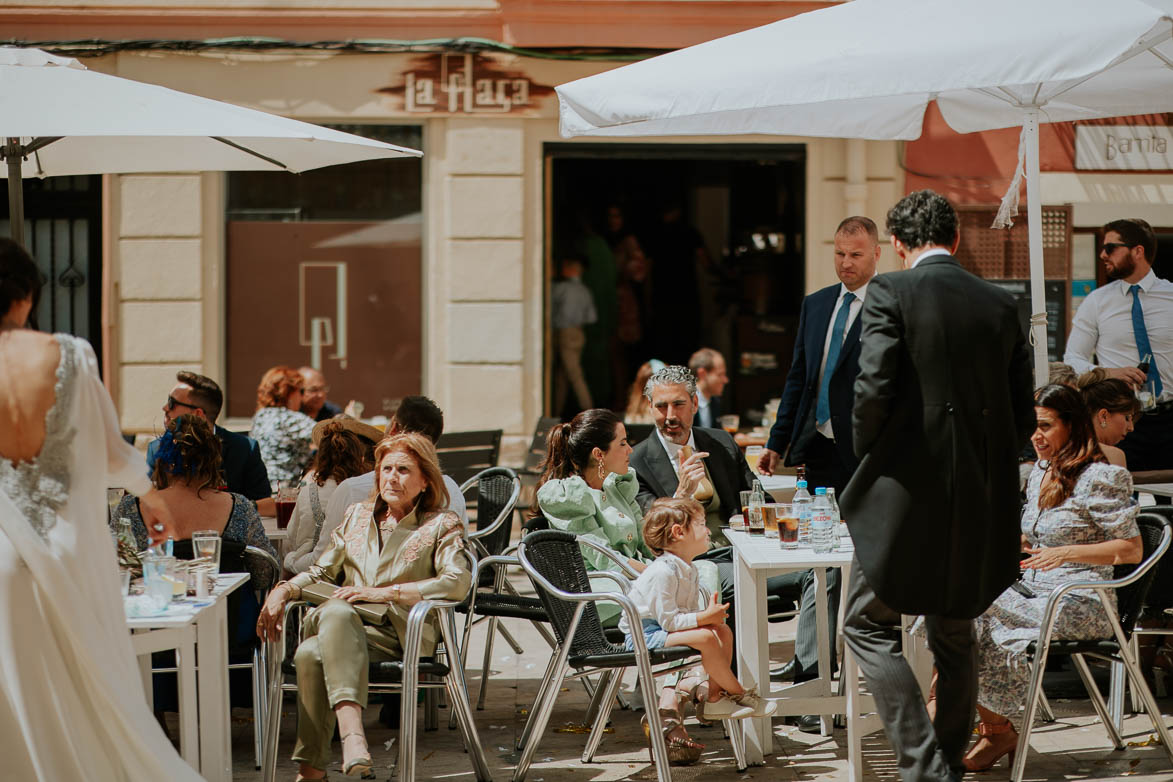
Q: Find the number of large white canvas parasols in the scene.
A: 2